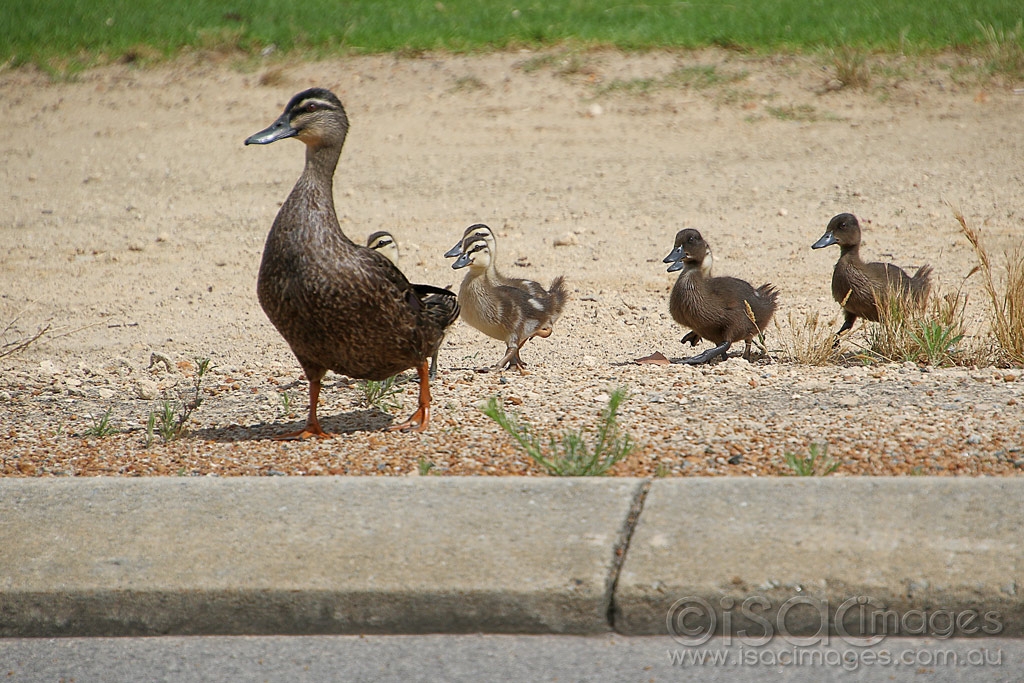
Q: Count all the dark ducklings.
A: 2